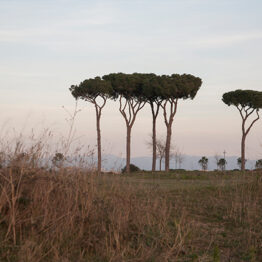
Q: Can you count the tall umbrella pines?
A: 5